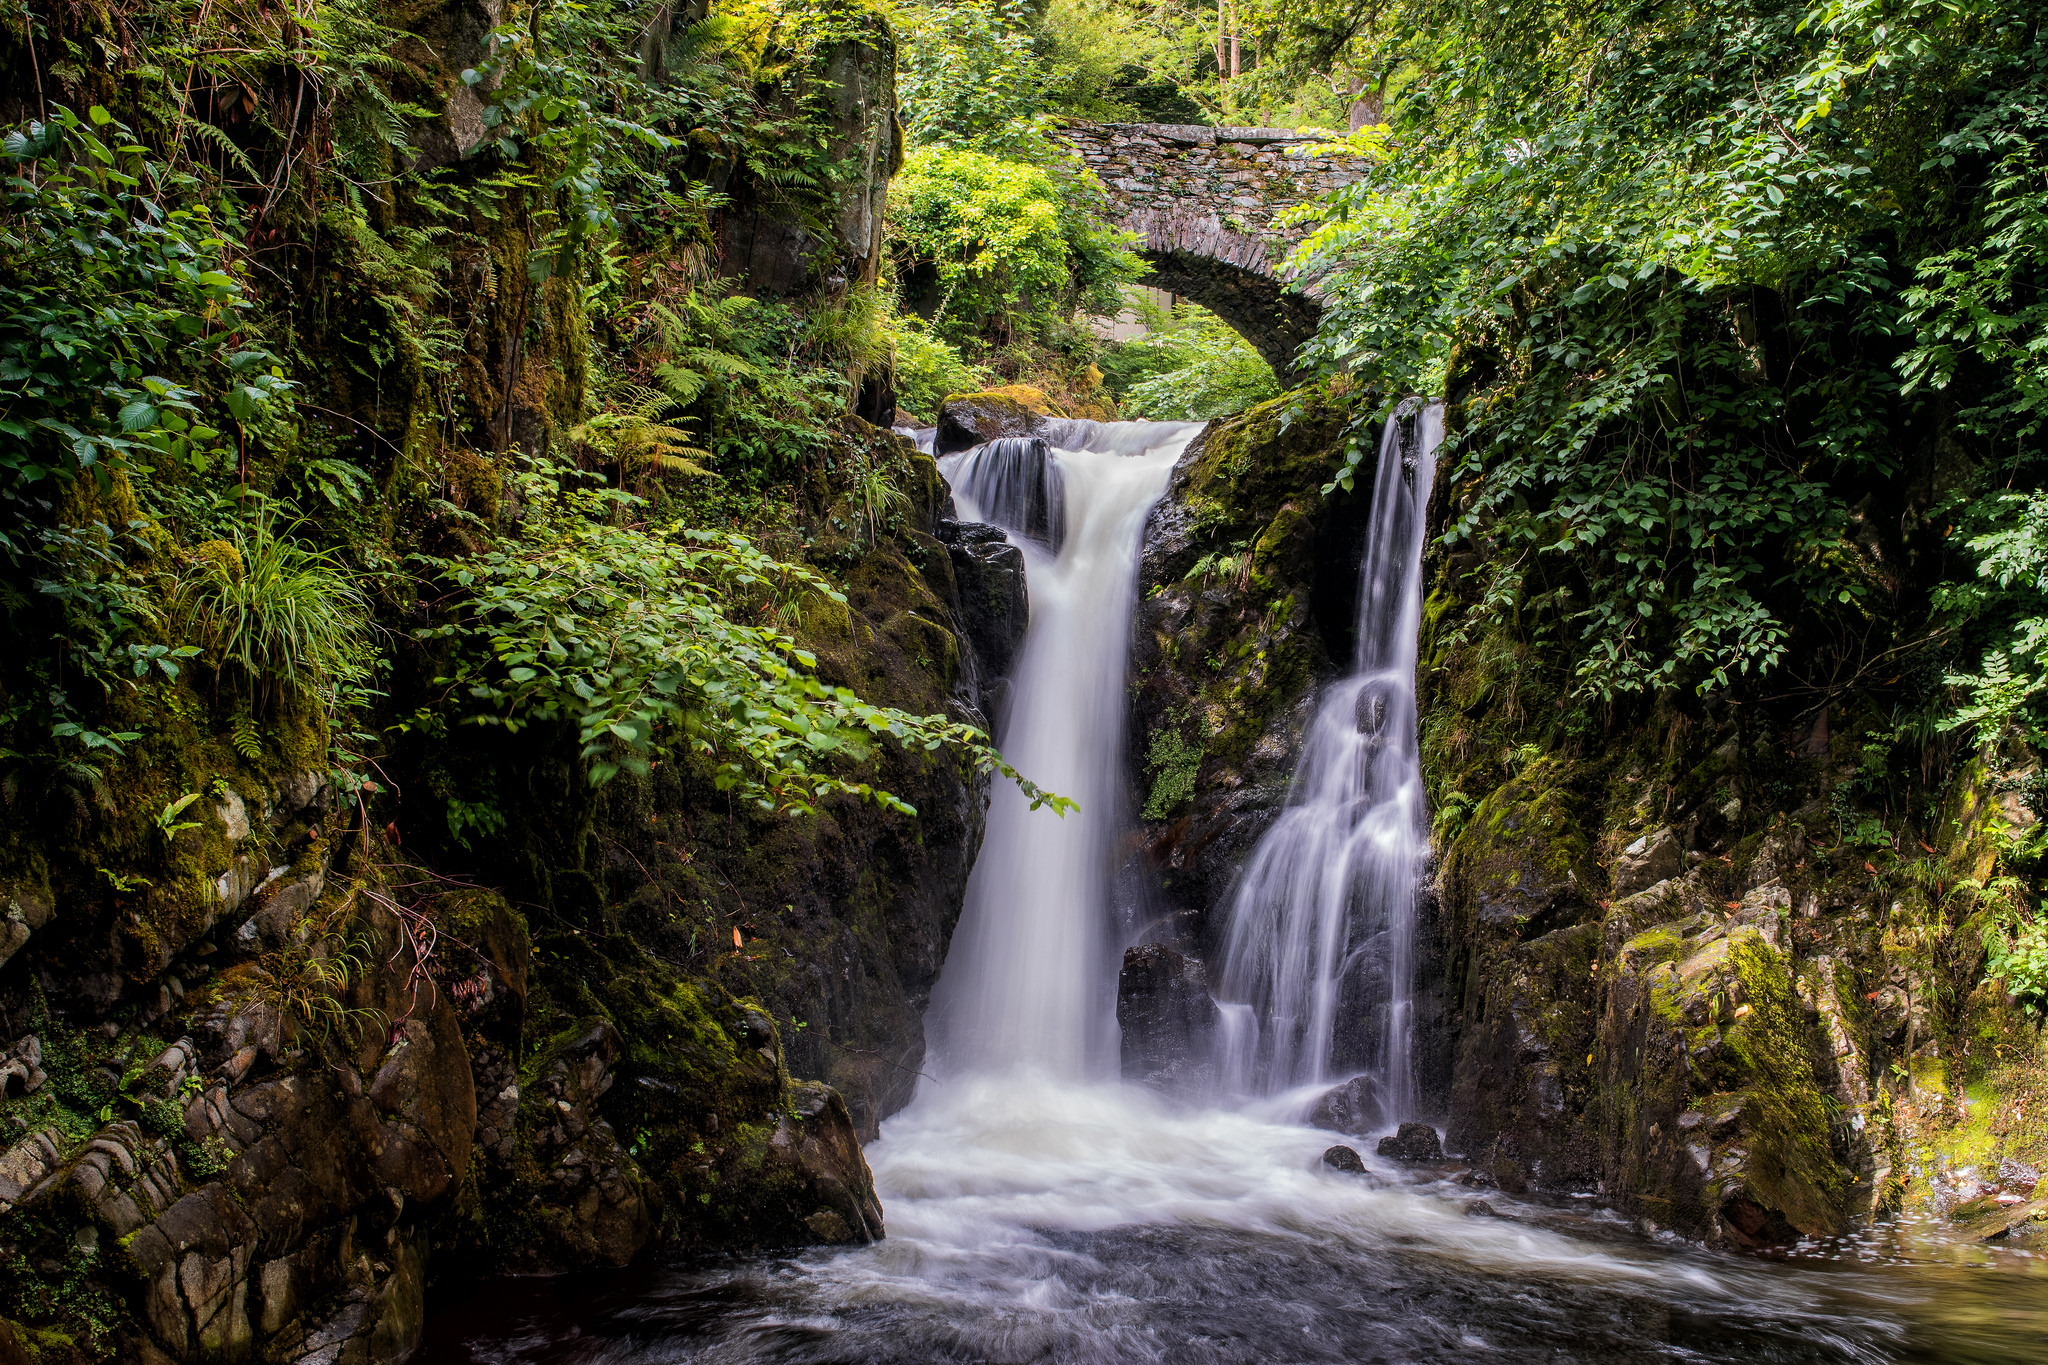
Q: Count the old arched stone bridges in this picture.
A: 1